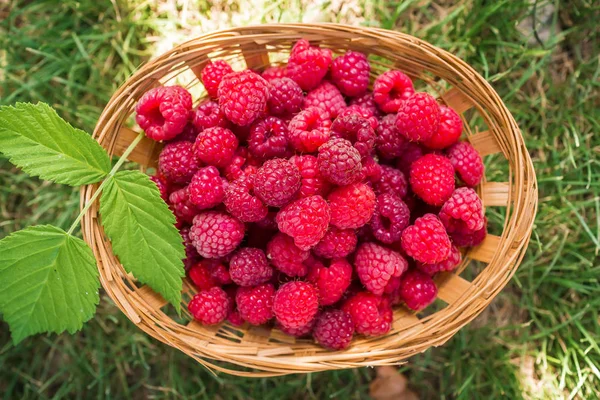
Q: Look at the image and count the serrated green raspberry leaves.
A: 3